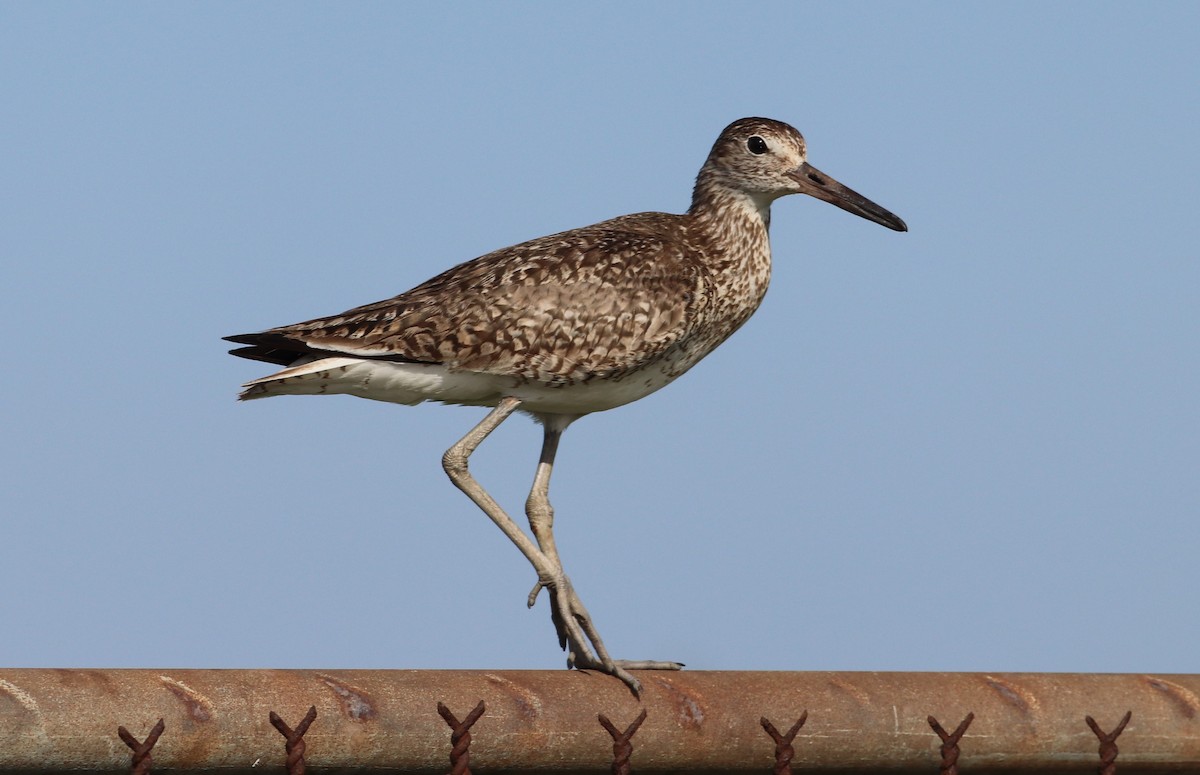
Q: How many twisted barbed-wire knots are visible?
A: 7